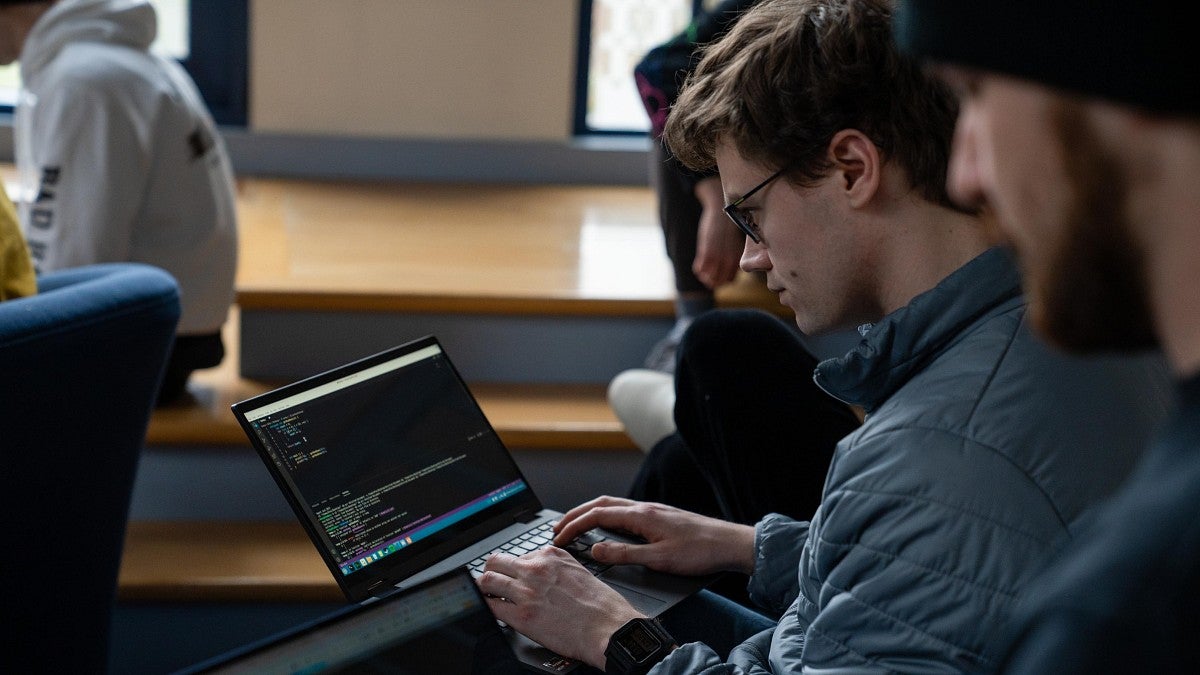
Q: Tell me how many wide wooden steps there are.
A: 3